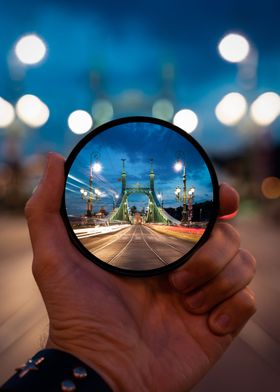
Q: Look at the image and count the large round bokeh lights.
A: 8